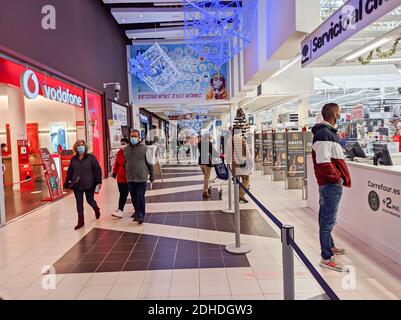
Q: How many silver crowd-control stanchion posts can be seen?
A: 3